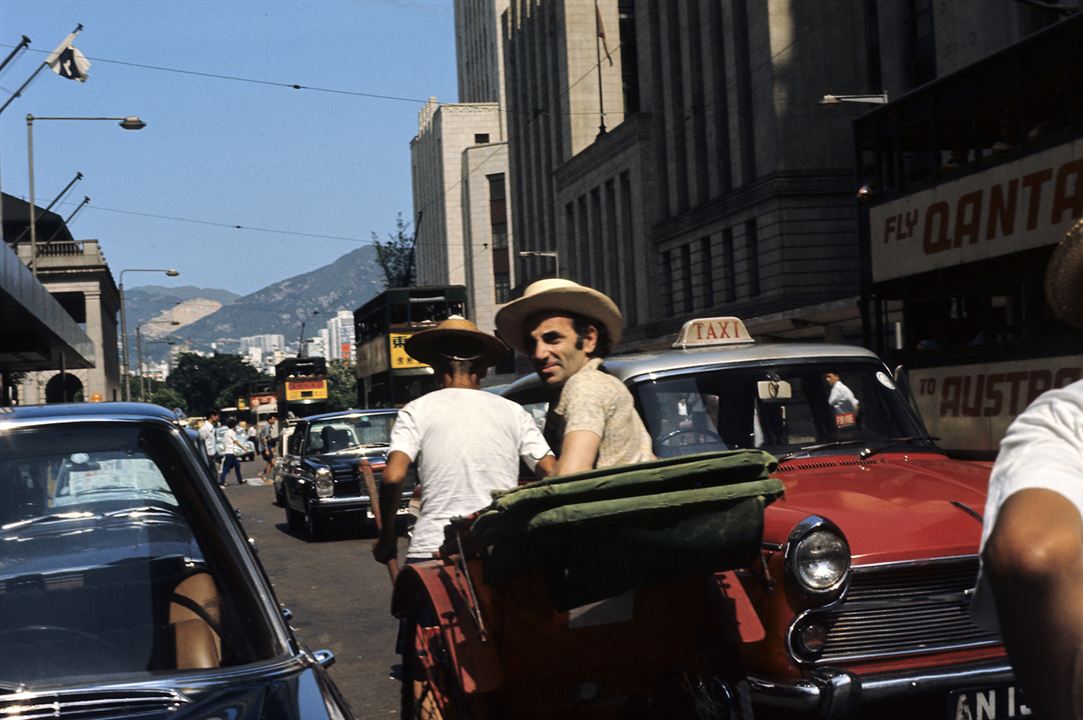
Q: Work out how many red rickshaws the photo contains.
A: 1